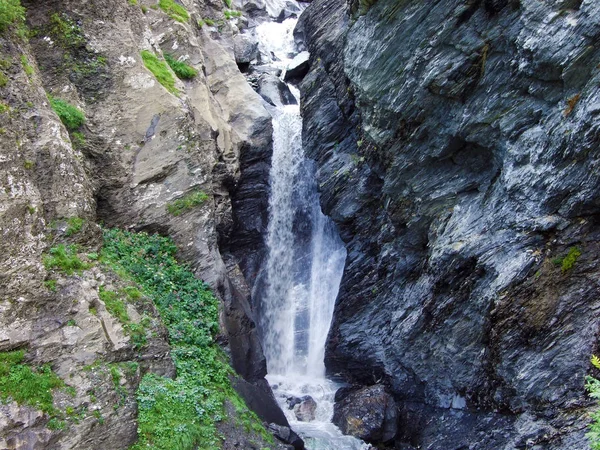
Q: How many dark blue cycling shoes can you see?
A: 0